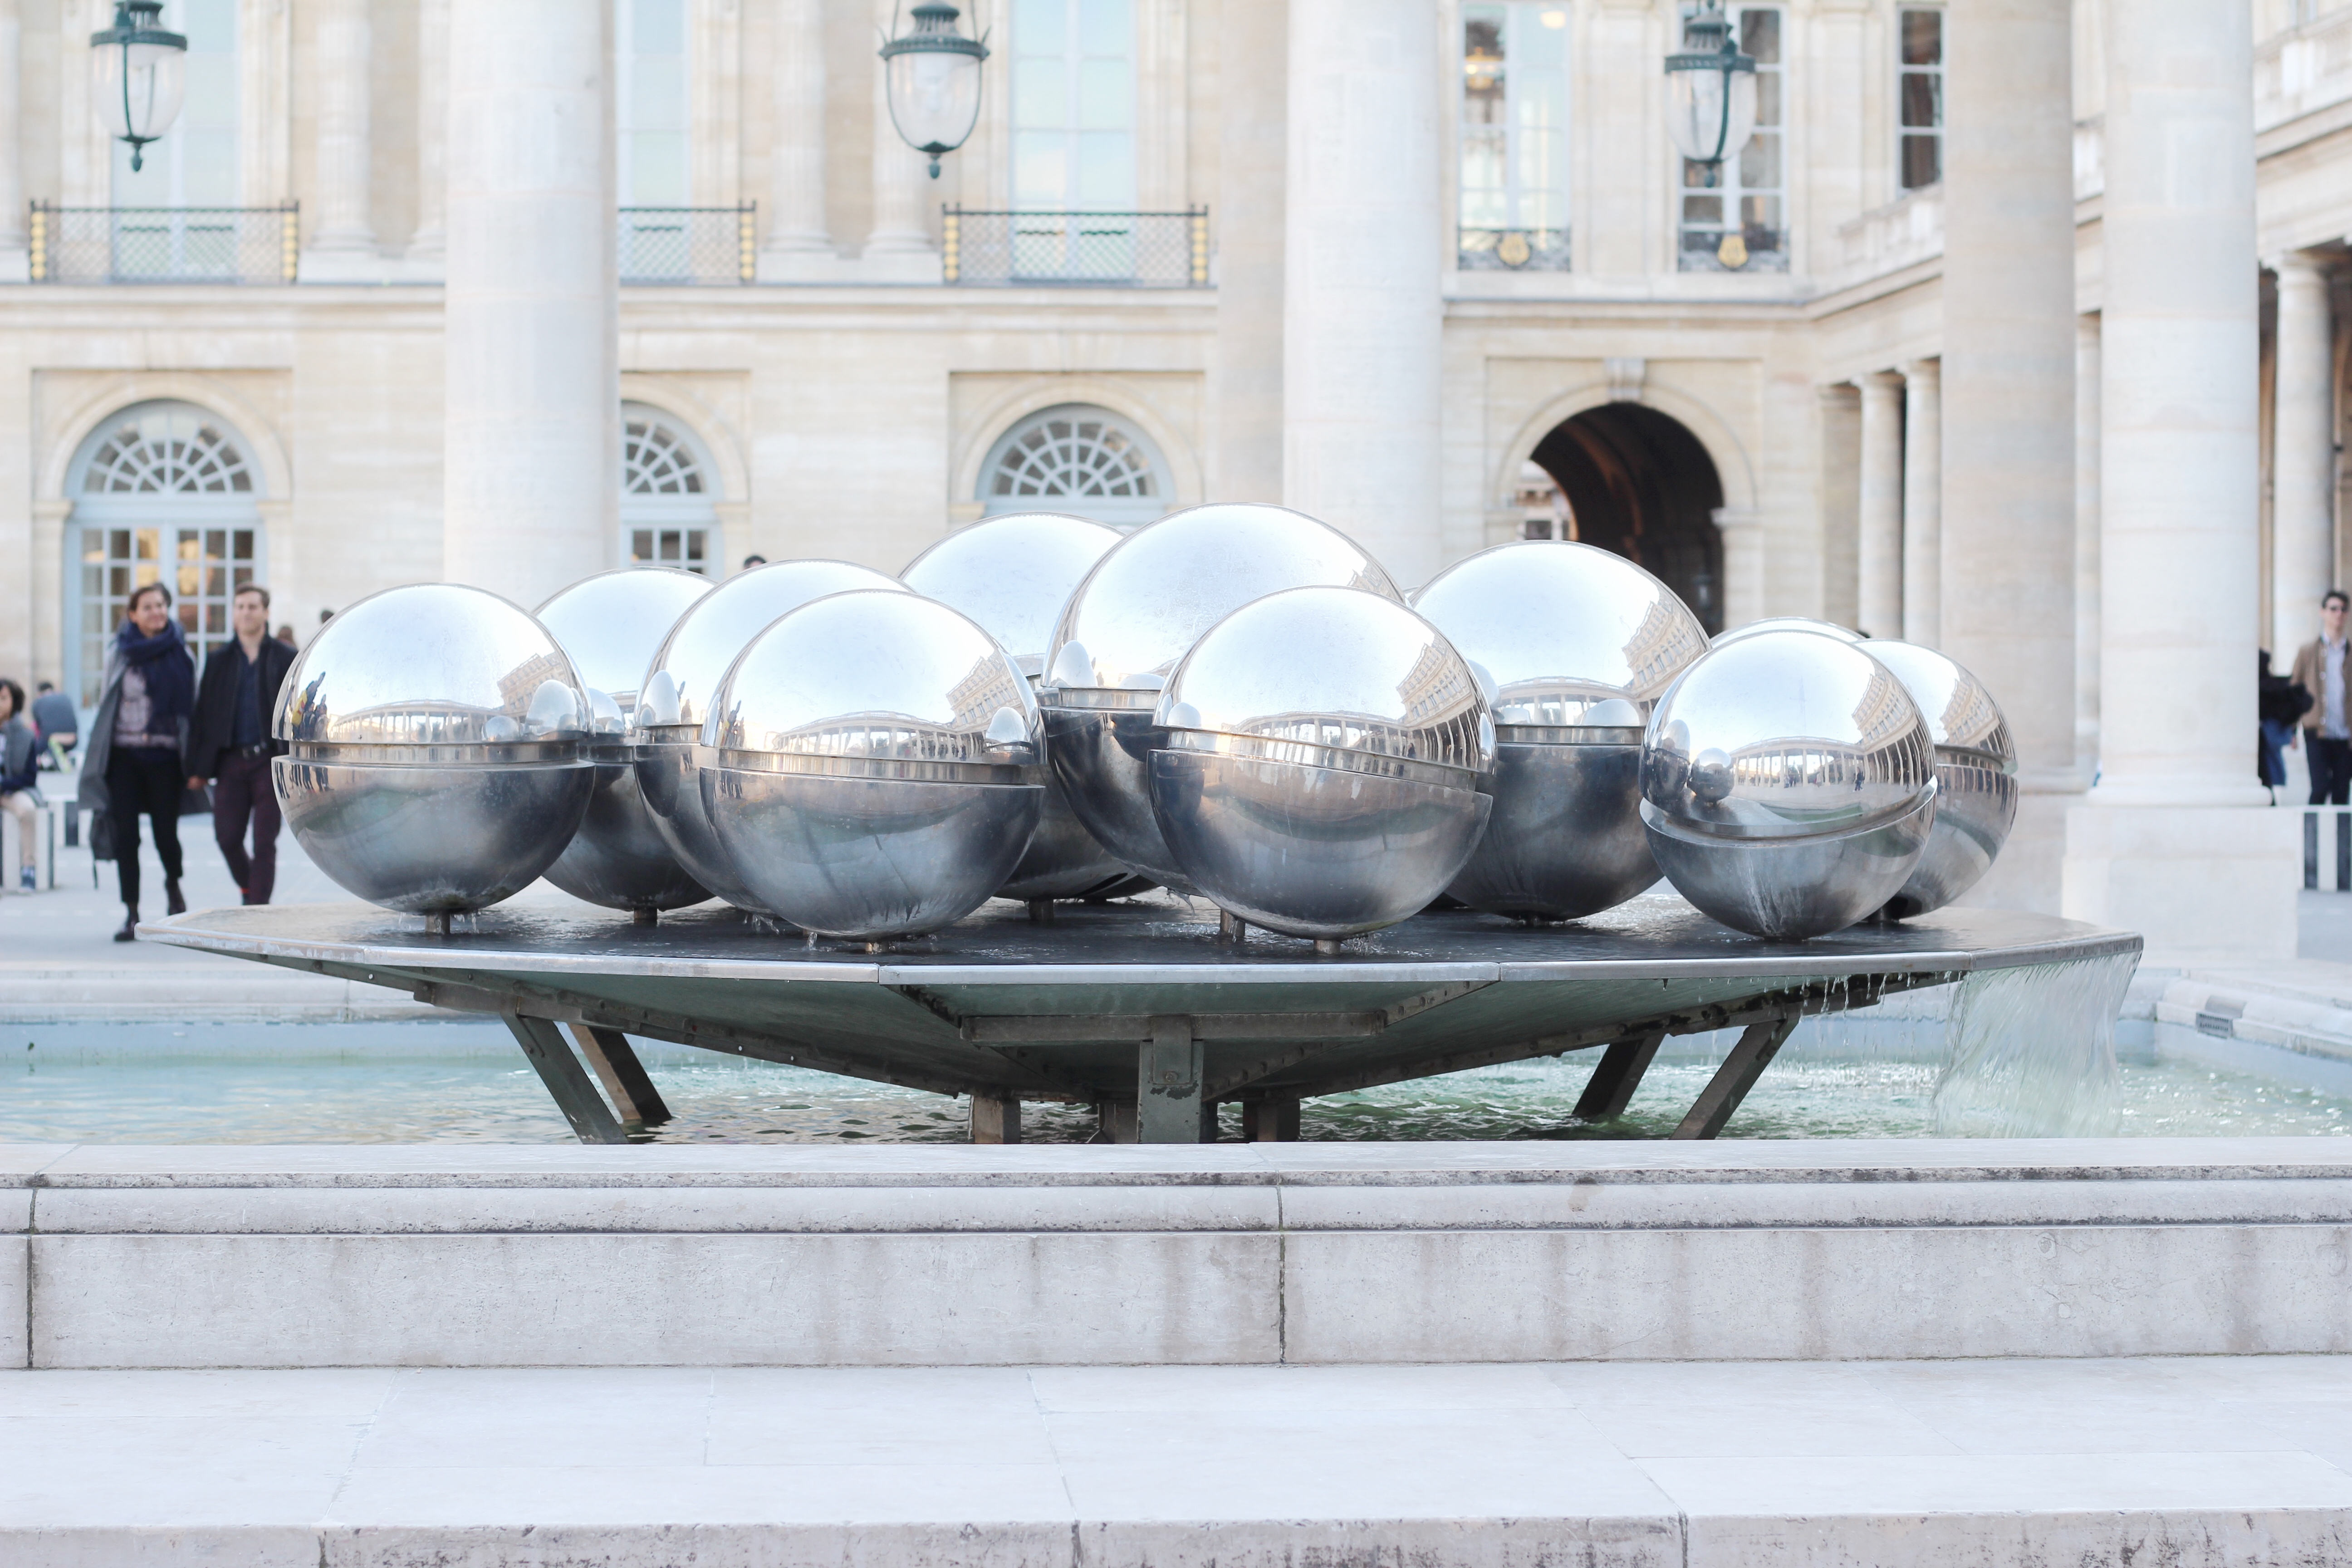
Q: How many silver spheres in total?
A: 11